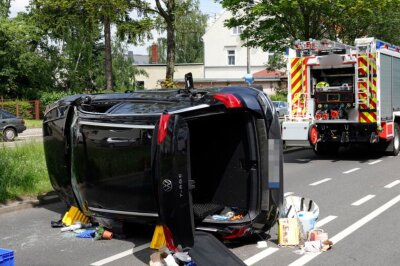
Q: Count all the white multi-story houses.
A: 1